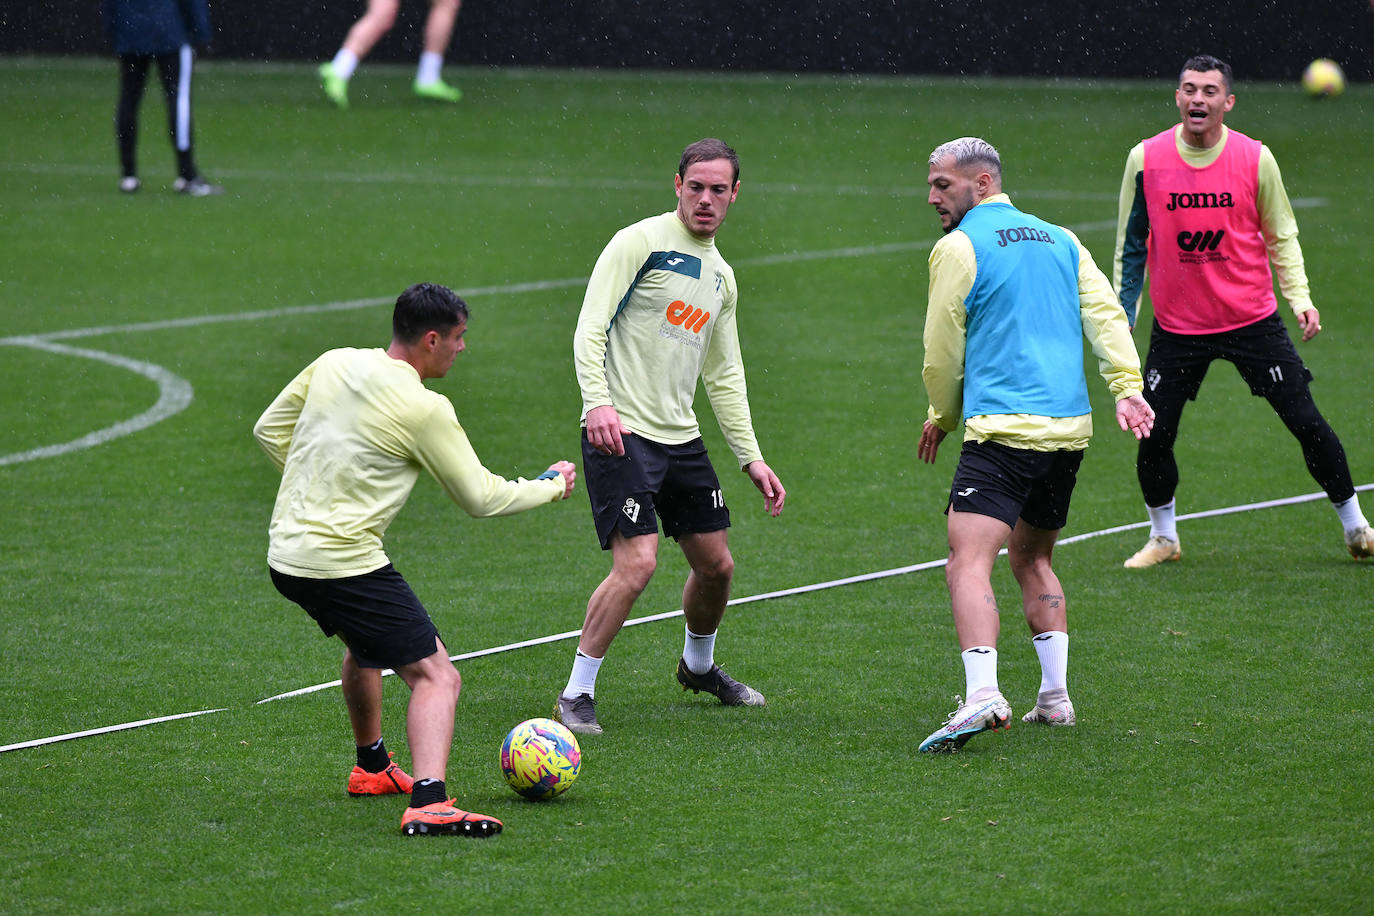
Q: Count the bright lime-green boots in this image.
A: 2